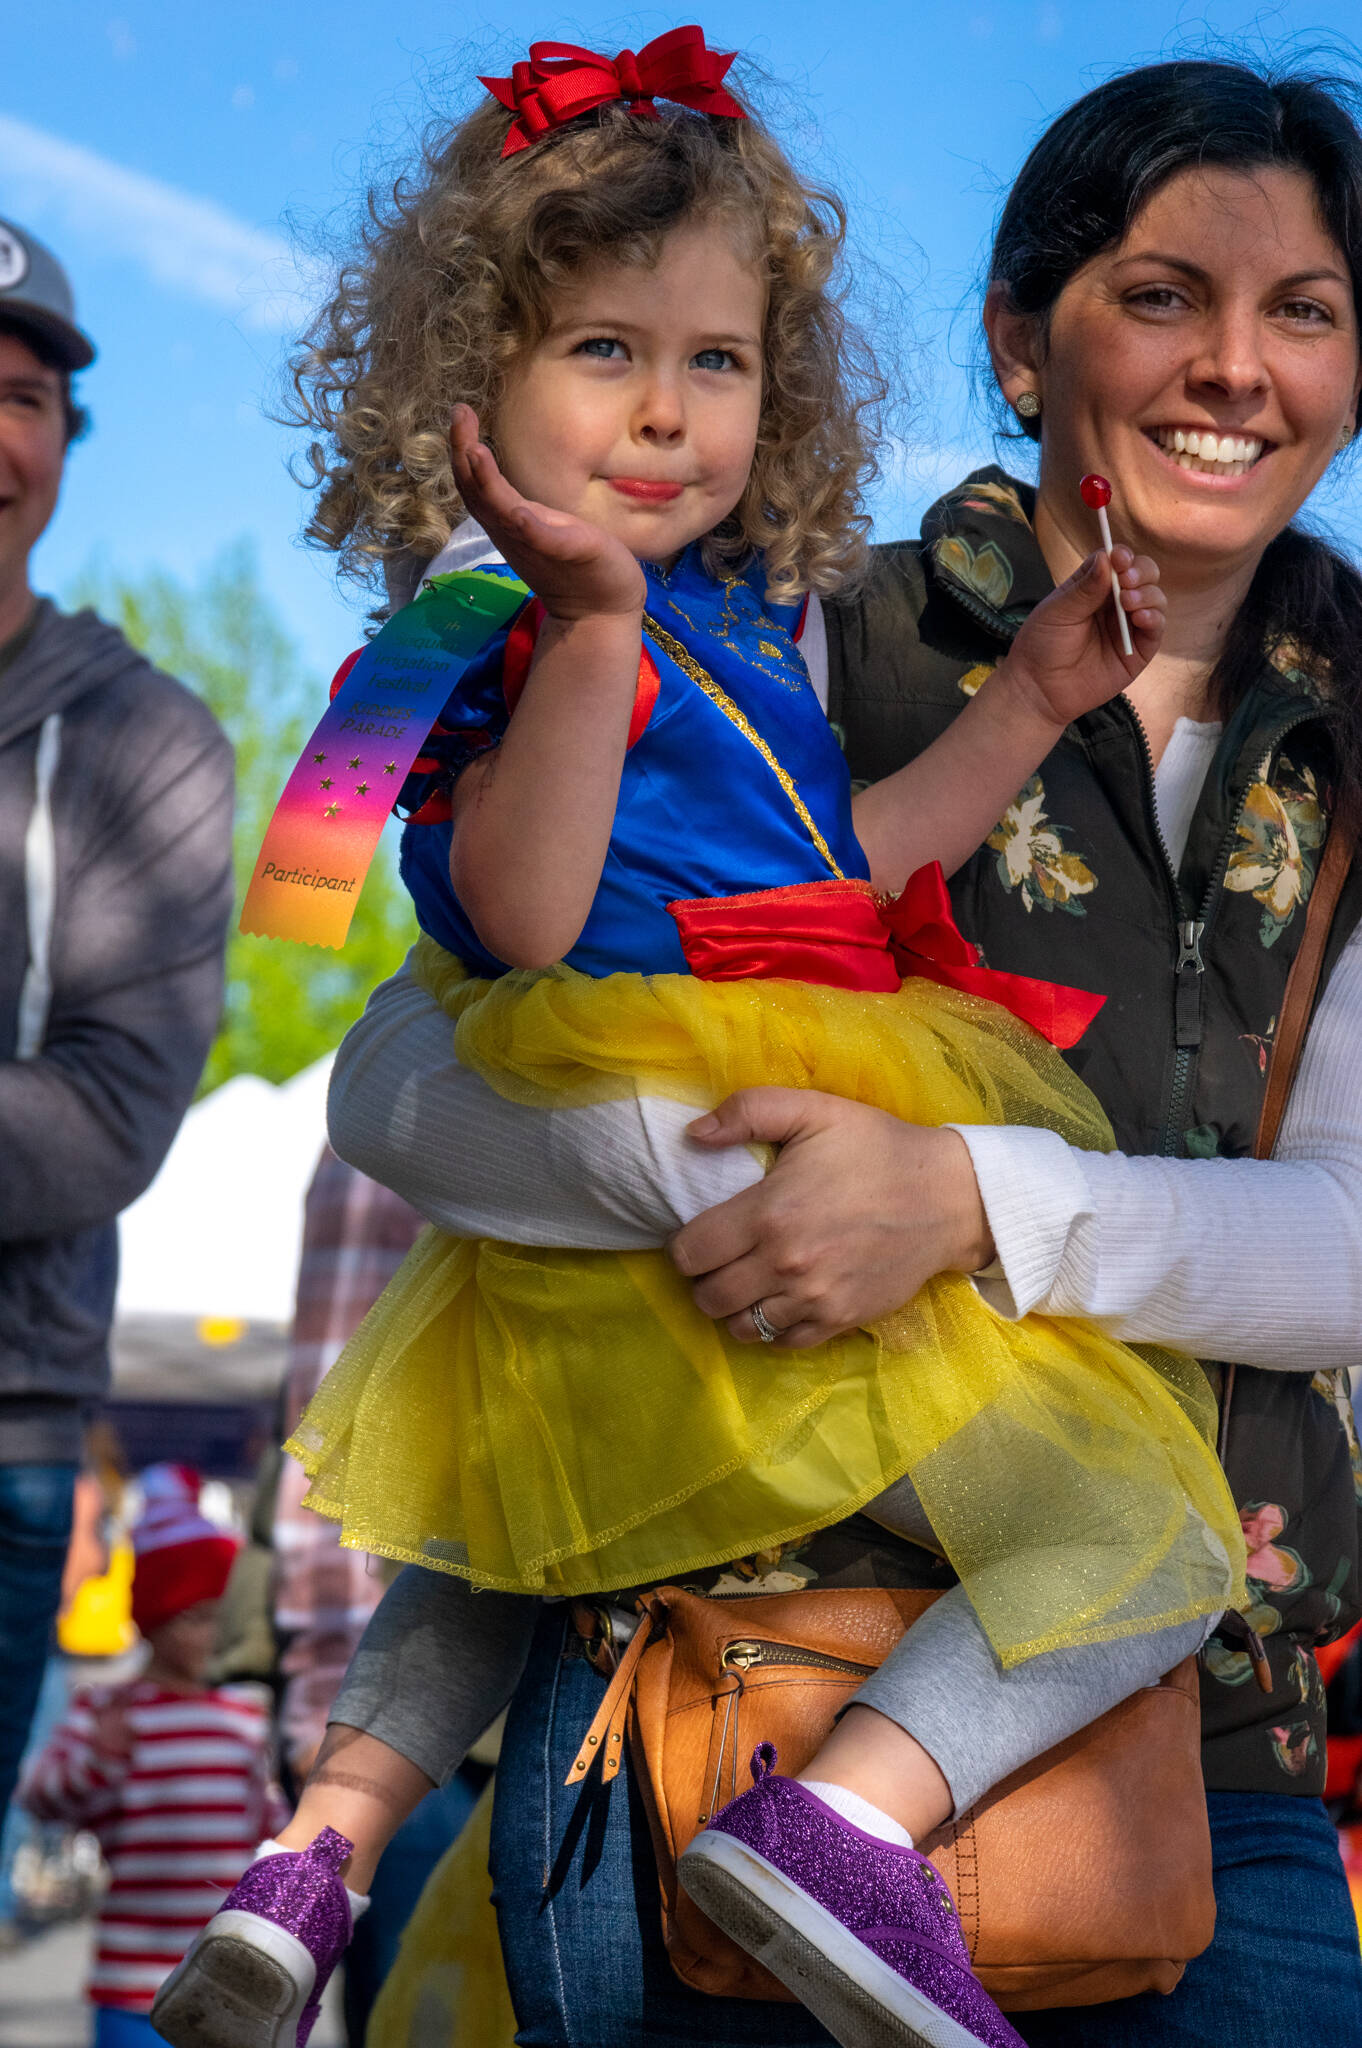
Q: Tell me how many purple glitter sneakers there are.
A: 2